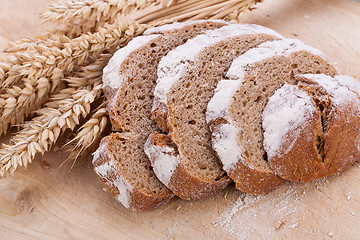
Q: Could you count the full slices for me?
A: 3